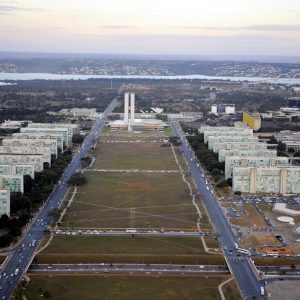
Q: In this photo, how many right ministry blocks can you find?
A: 7